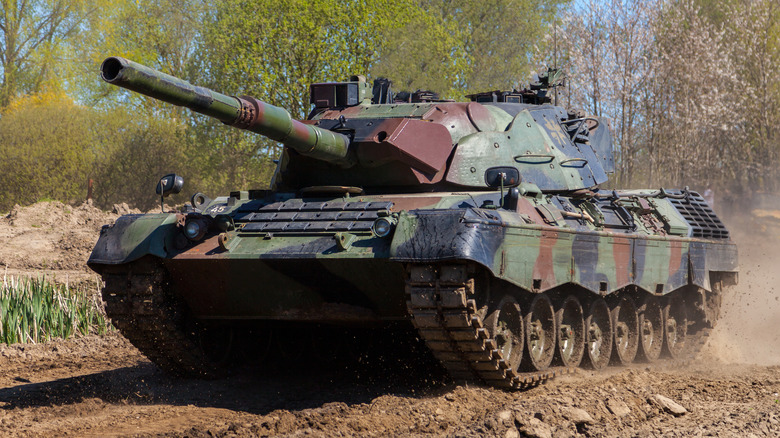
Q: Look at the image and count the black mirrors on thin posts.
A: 2